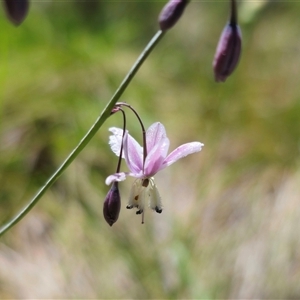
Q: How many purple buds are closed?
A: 4